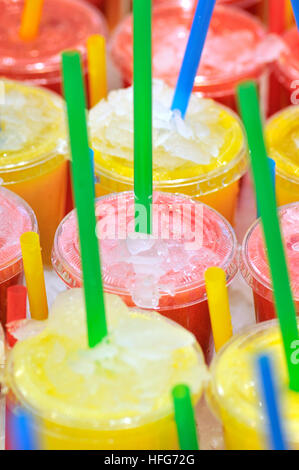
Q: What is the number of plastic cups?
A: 11